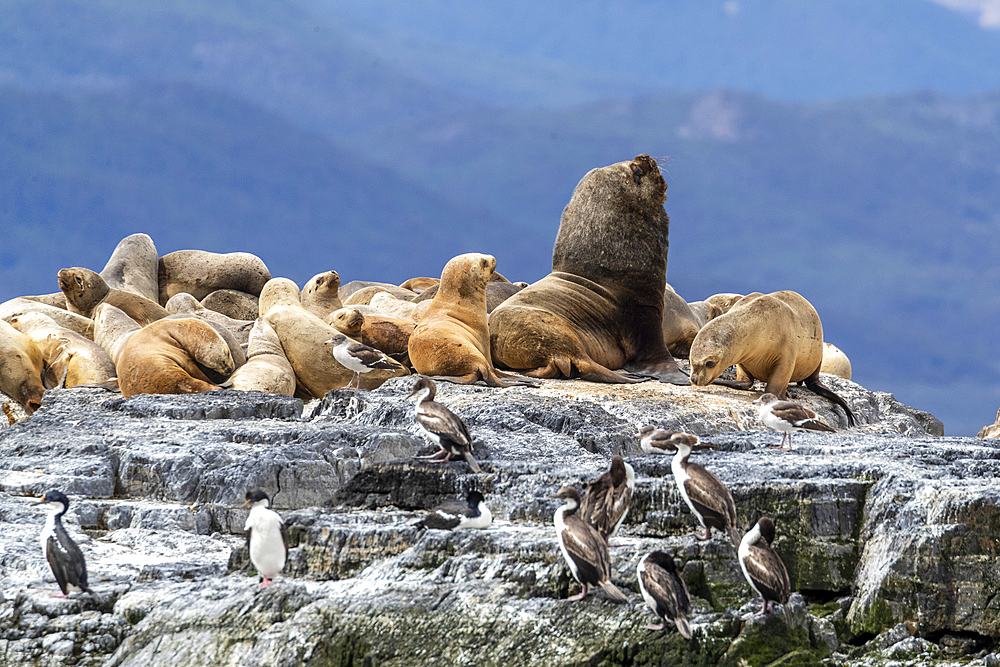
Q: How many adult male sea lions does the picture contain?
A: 1